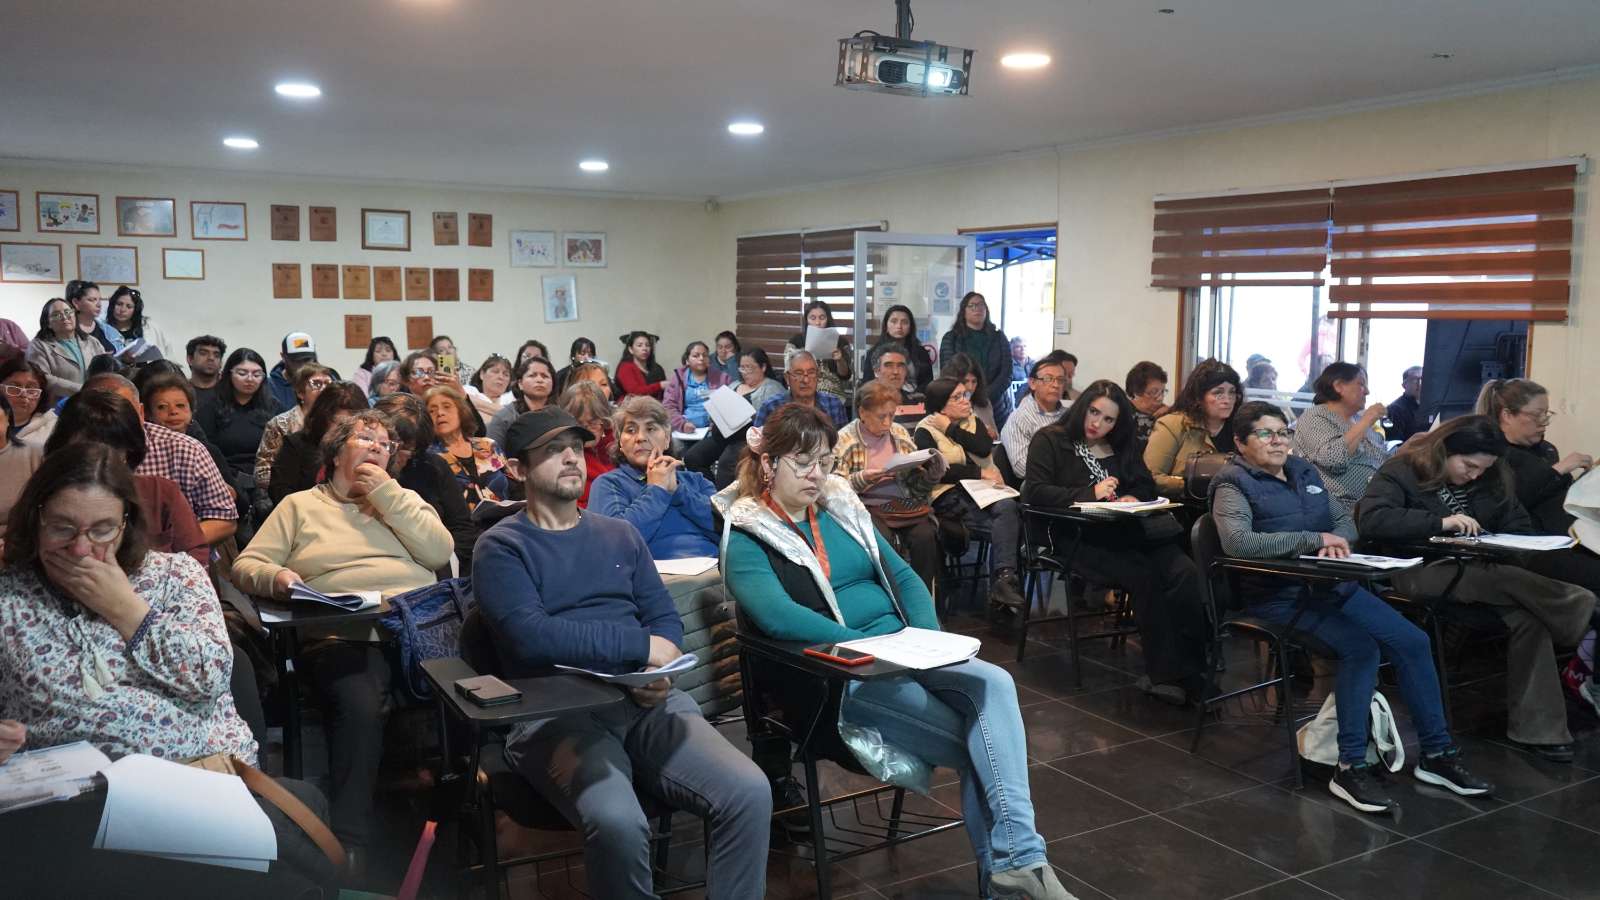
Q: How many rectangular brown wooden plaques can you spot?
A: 13